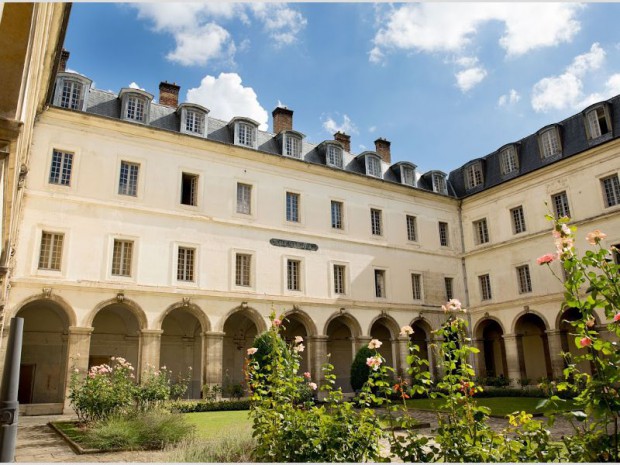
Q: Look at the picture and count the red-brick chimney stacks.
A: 5